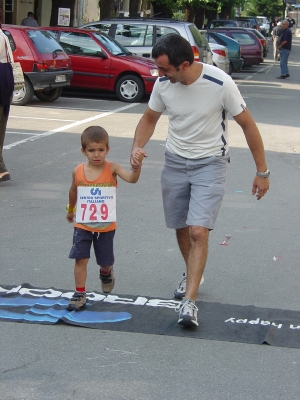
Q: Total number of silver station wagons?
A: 1